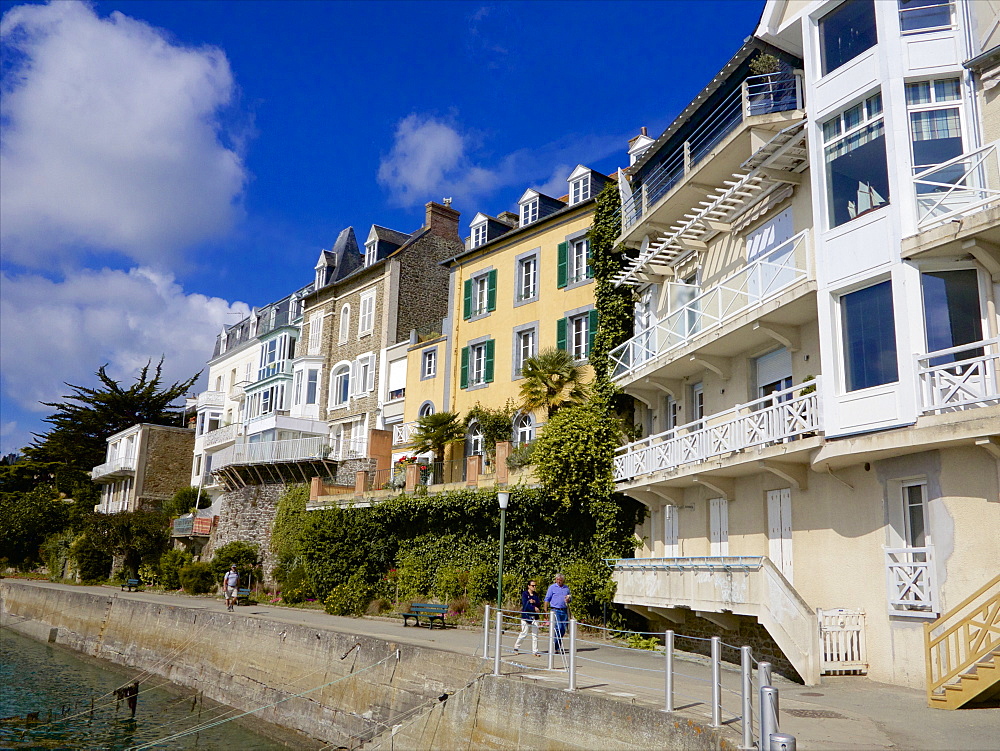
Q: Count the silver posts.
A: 10